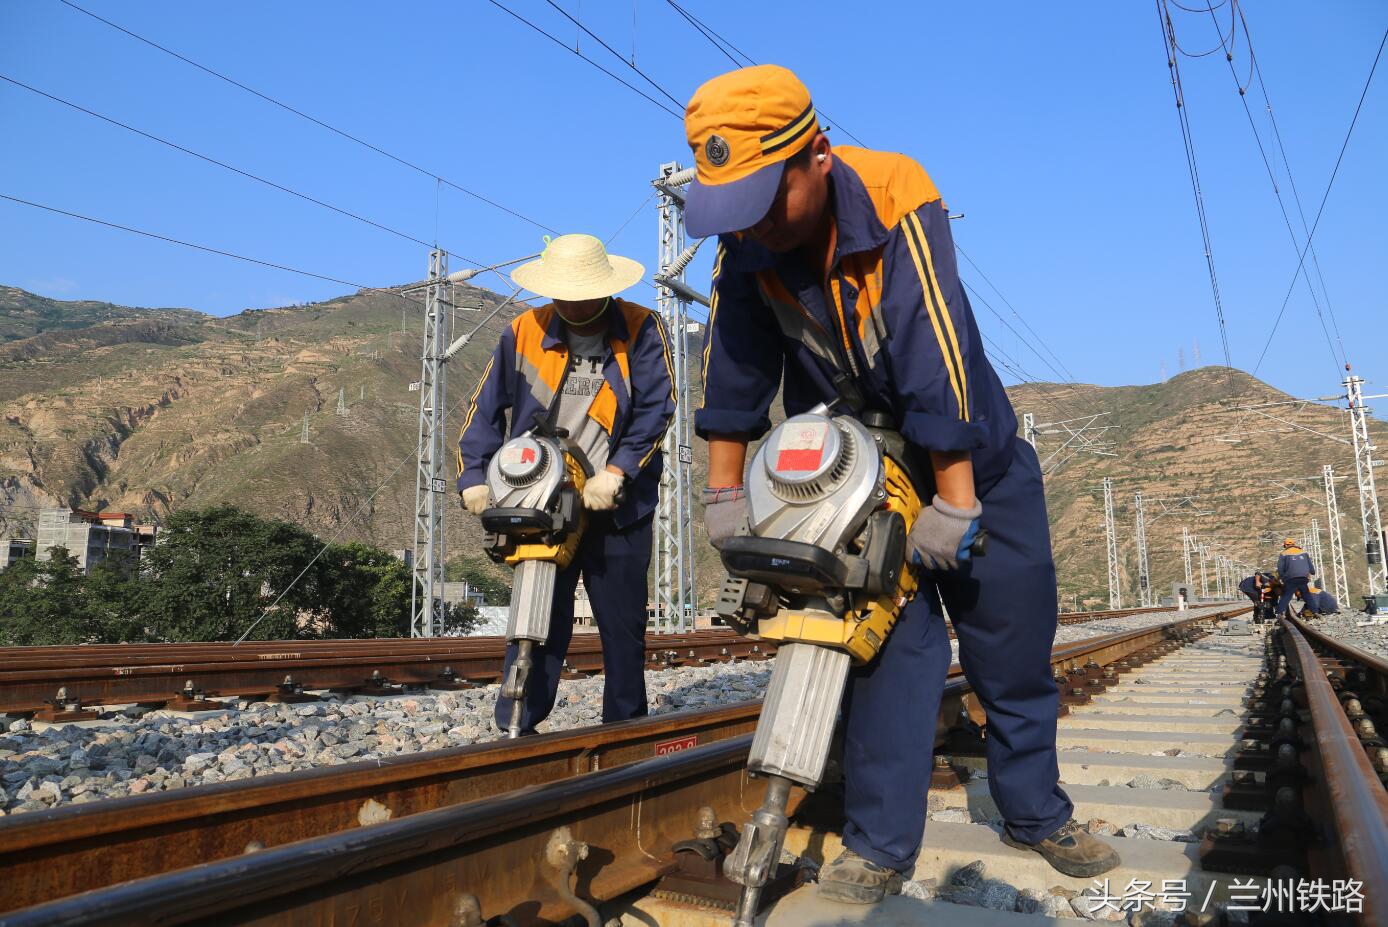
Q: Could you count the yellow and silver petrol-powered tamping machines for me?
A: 2